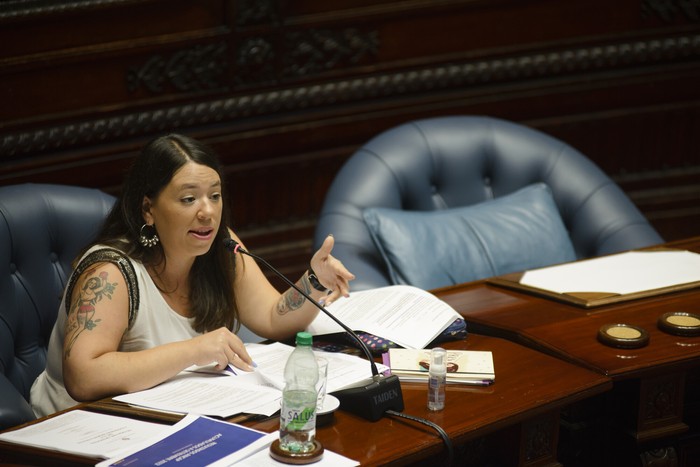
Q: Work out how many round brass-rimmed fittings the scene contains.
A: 2